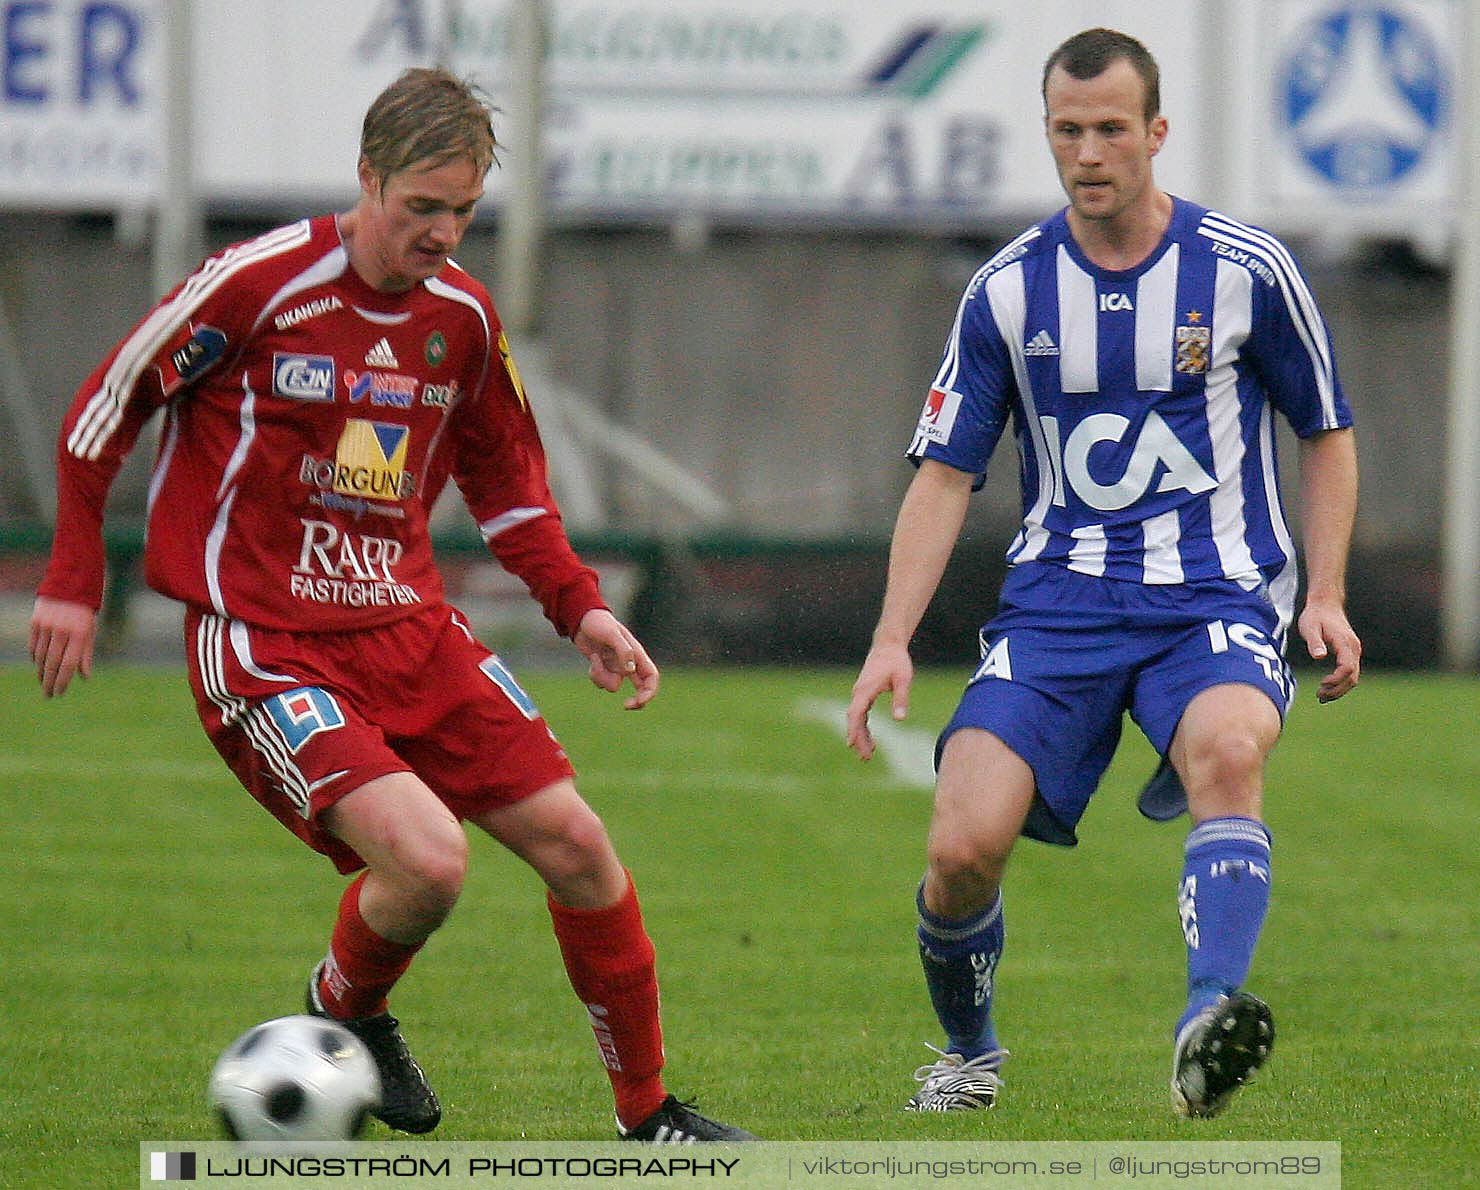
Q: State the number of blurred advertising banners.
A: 3